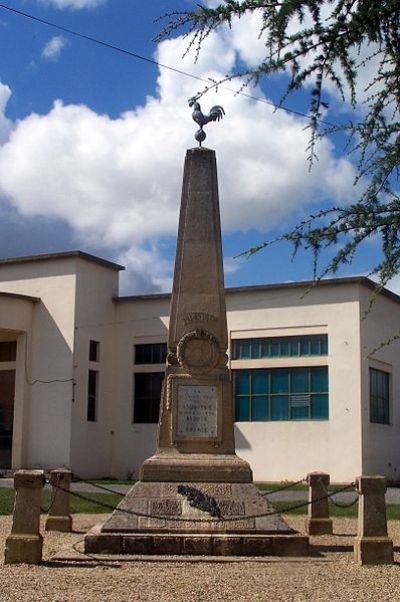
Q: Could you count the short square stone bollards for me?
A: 4